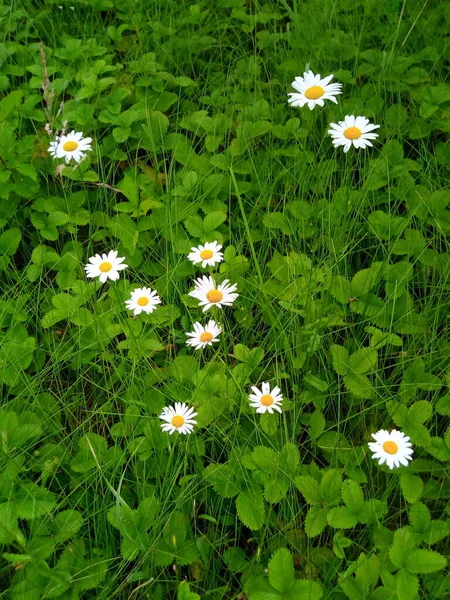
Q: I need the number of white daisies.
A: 11